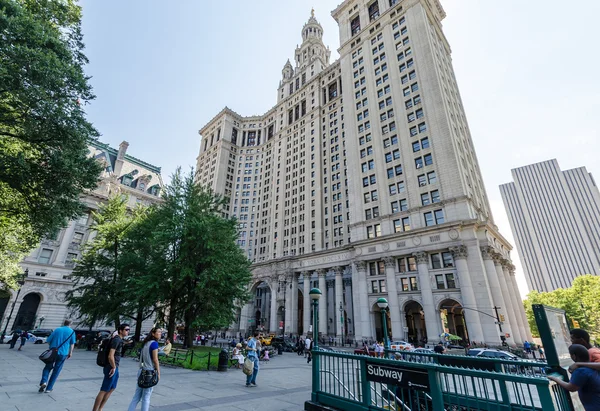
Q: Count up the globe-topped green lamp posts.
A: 2